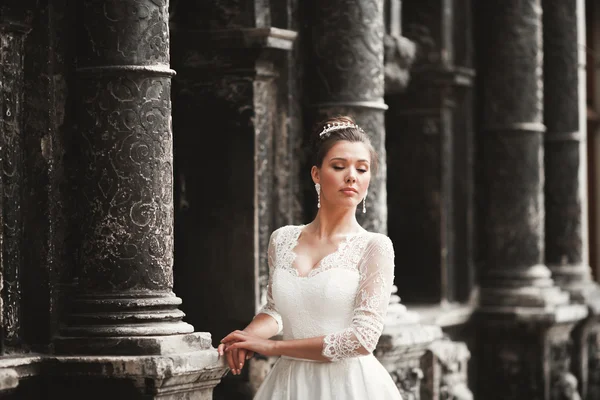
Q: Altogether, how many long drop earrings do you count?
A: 2